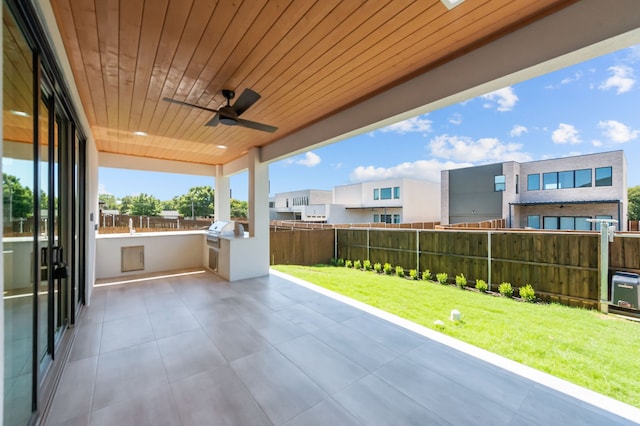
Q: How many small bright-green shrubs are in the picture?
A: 13